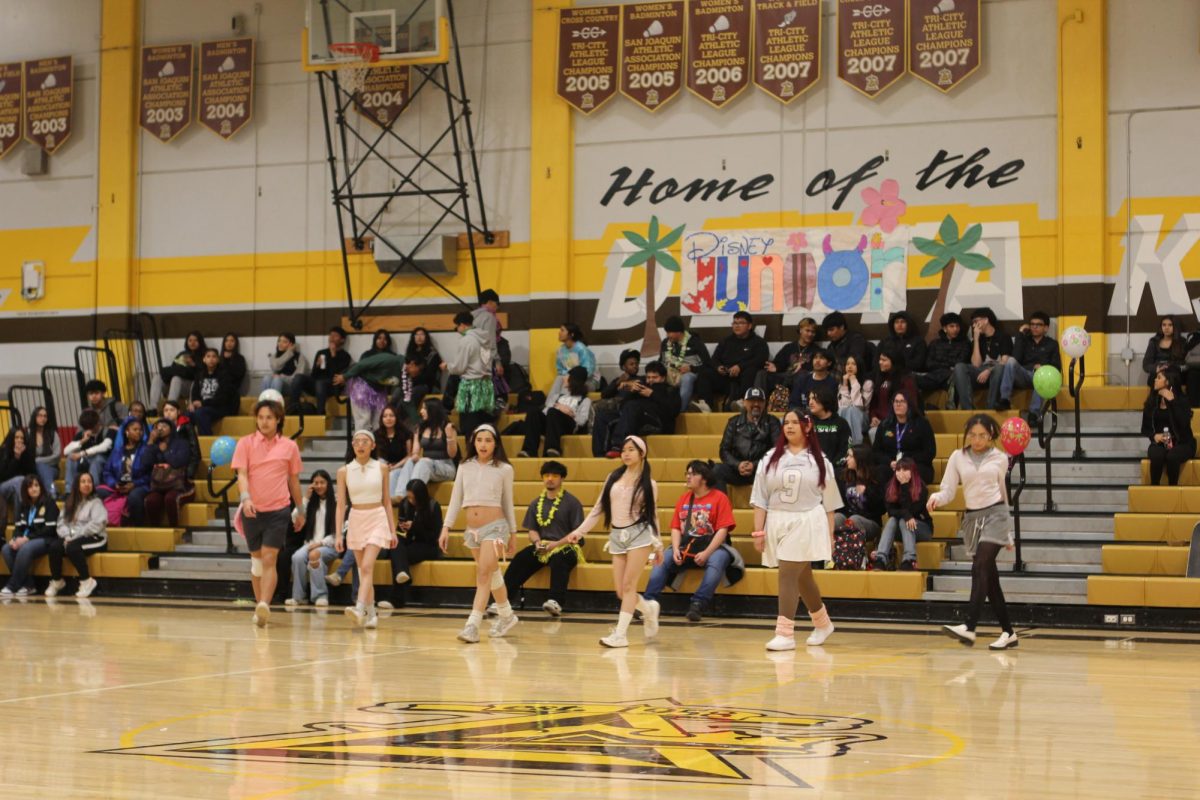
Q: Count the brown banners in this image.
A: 11